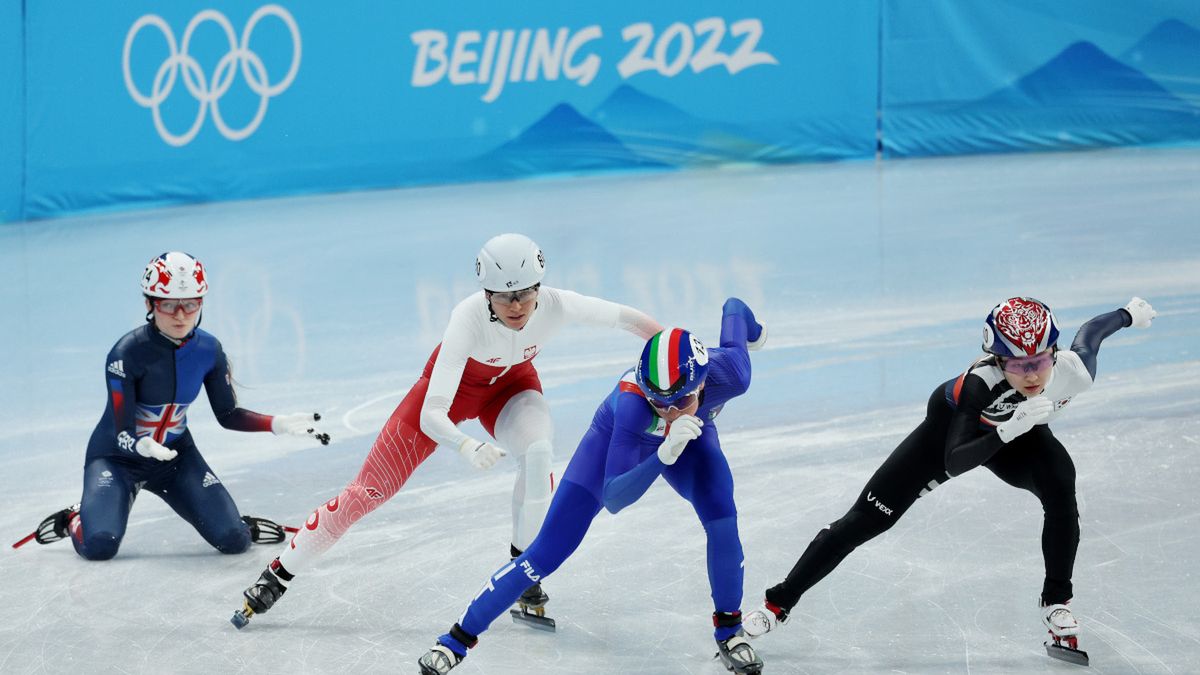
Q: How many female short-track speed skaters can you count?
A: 4